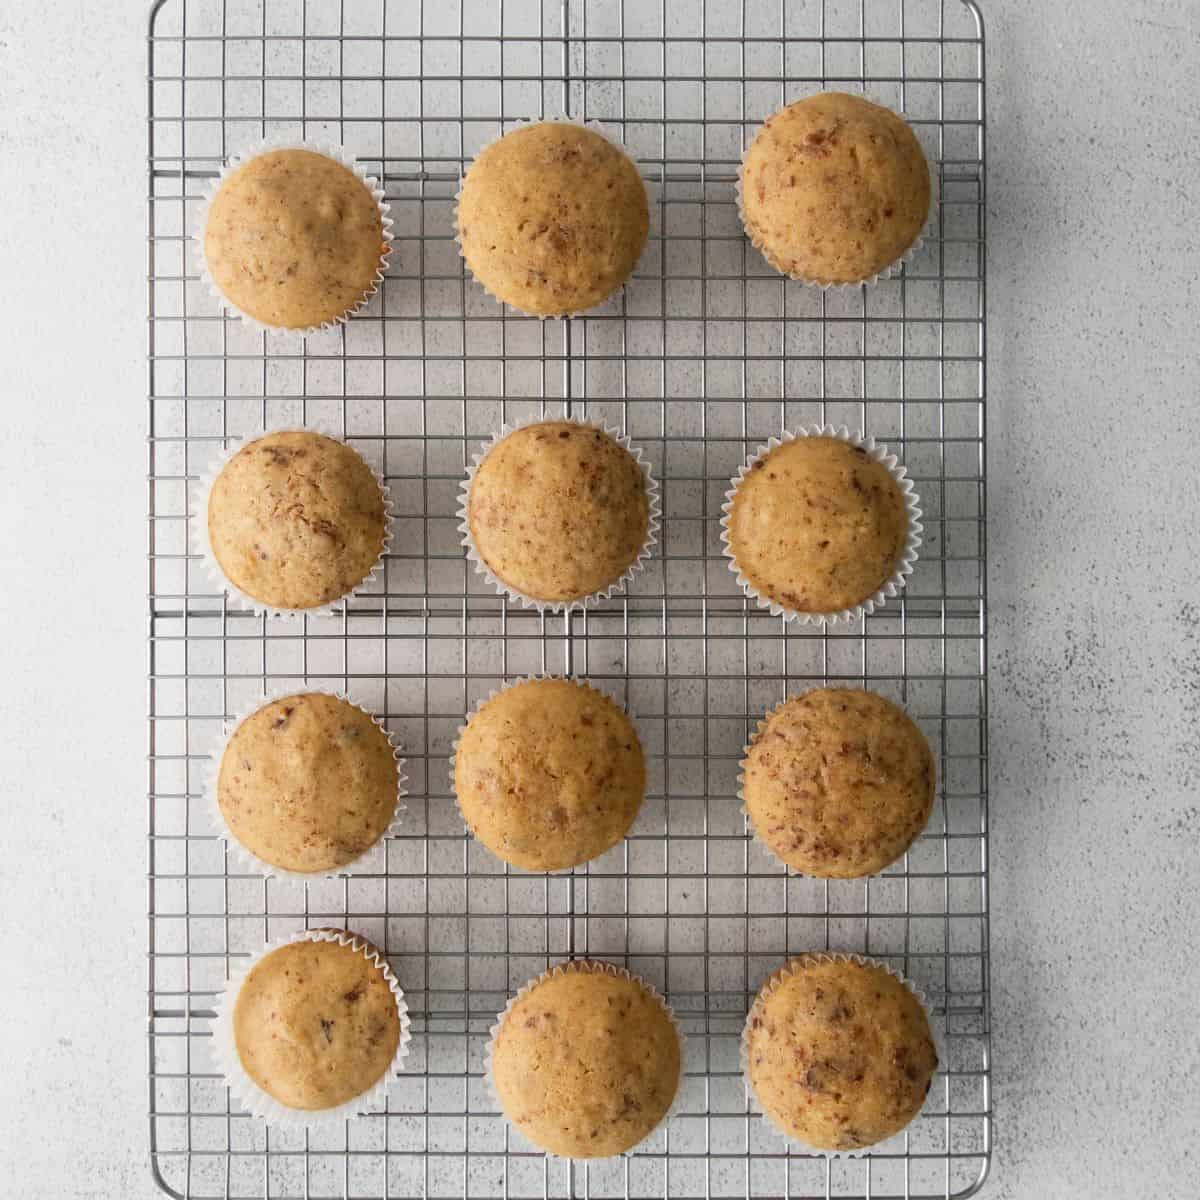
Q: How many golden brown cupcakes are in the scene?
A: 12